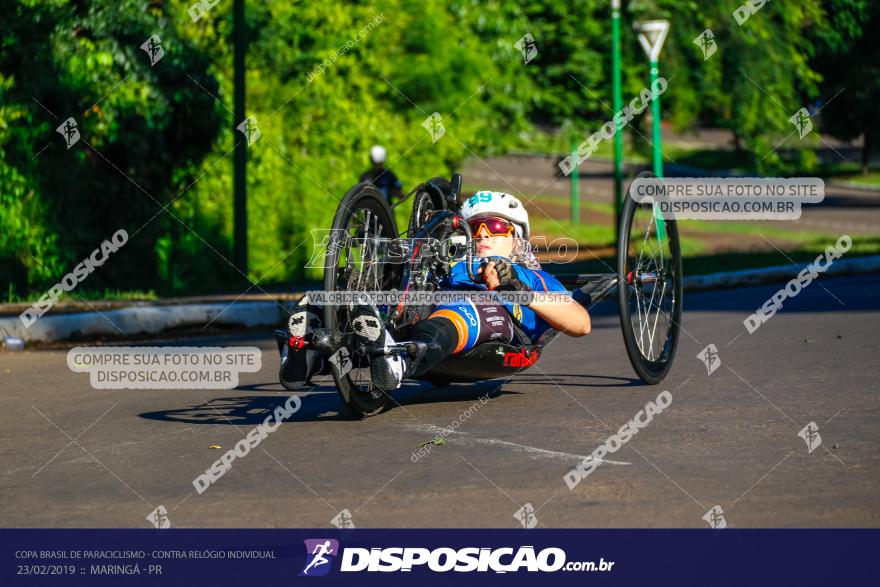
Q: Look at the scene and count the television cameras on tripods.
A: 0